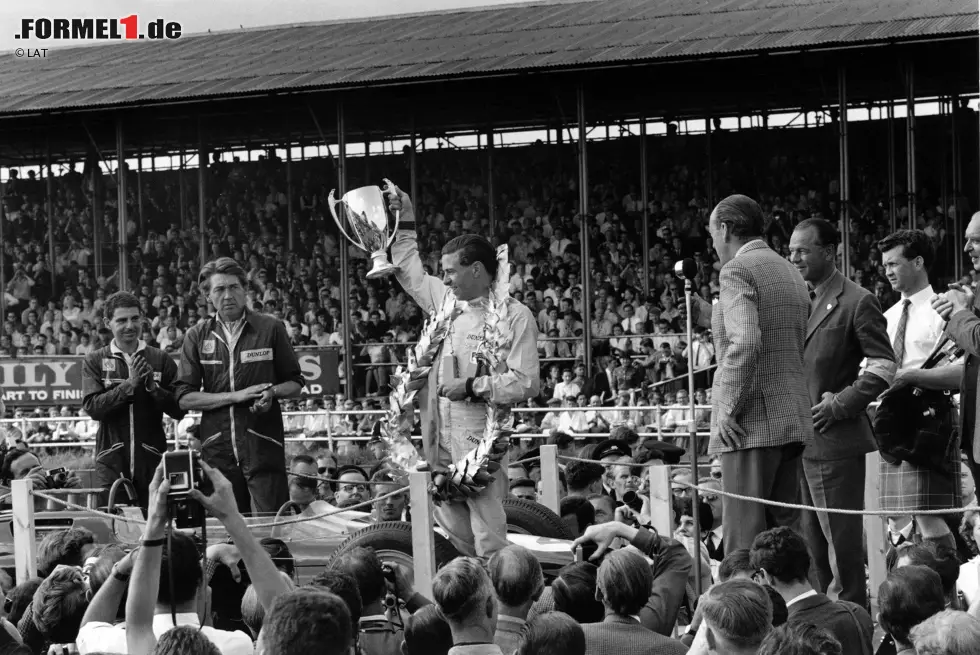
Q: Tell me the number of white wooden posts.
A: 5